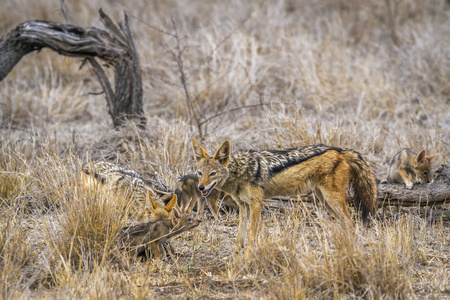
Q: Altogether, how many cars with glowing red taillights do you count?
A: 0